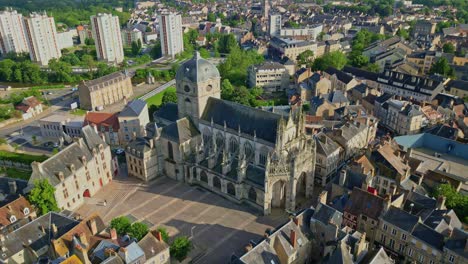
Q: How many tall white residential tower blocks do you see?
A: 4